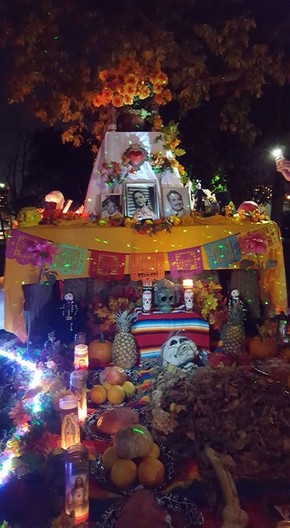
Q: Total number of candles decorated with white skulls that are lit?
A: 1